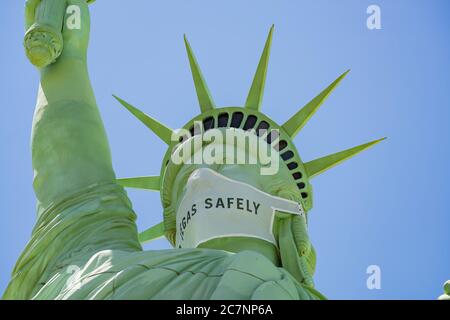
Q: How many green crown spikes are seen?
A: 7